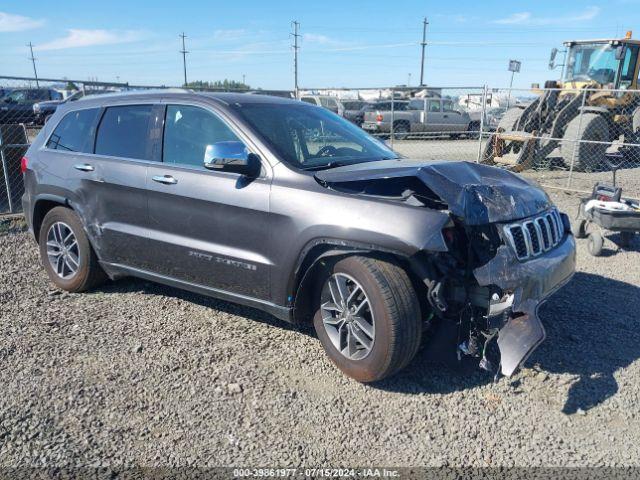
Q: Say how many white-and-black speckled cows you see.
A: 0